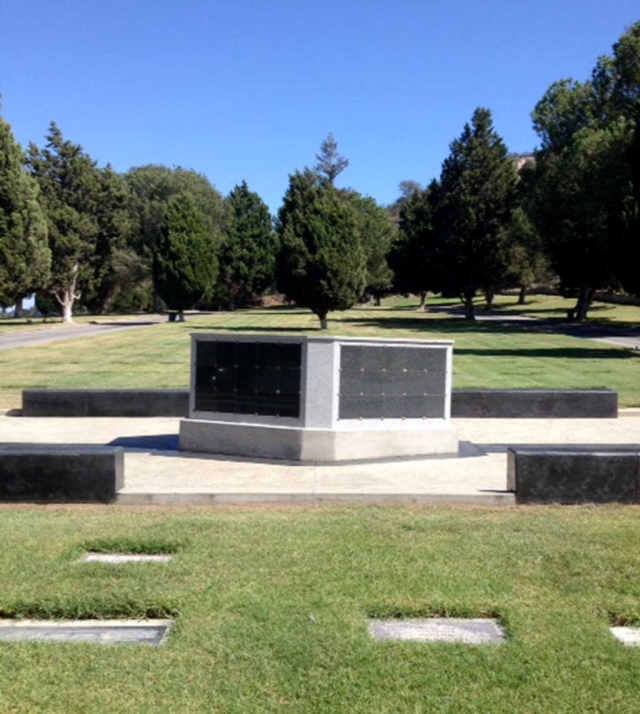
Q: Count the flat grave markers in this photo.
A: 4